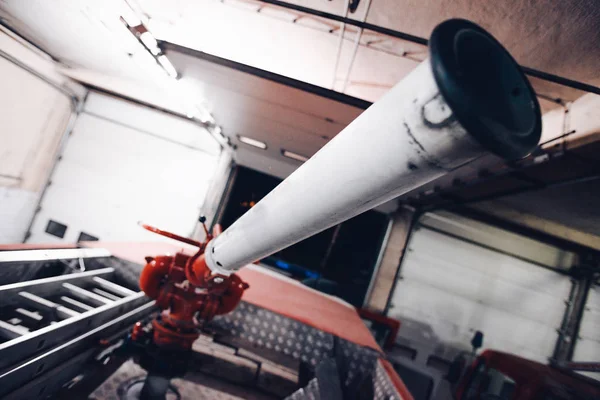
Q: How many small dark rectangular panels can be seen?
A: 2